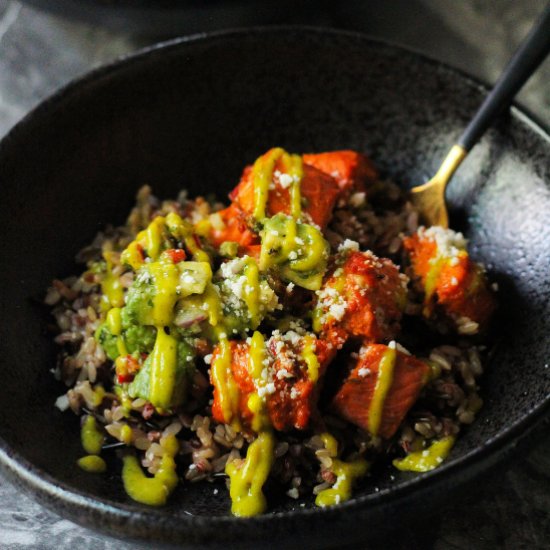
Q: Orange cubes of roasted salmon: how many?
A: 7